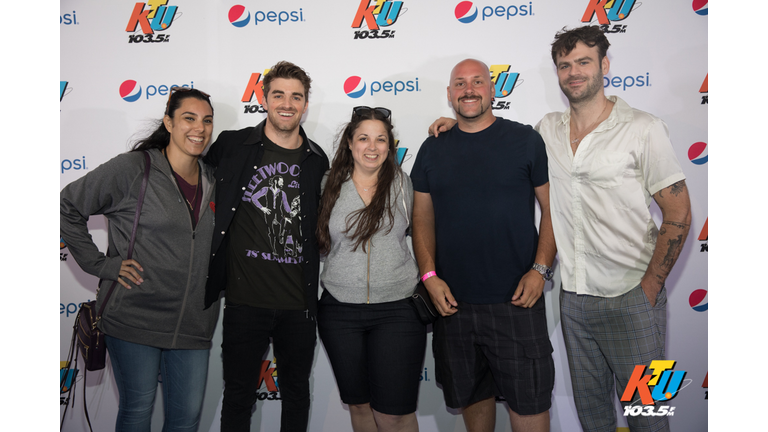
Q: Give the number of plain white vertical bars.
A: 2